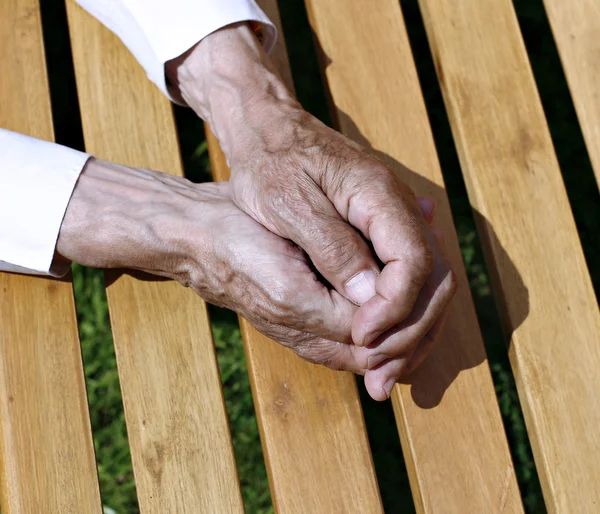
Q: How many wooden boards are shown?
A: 6